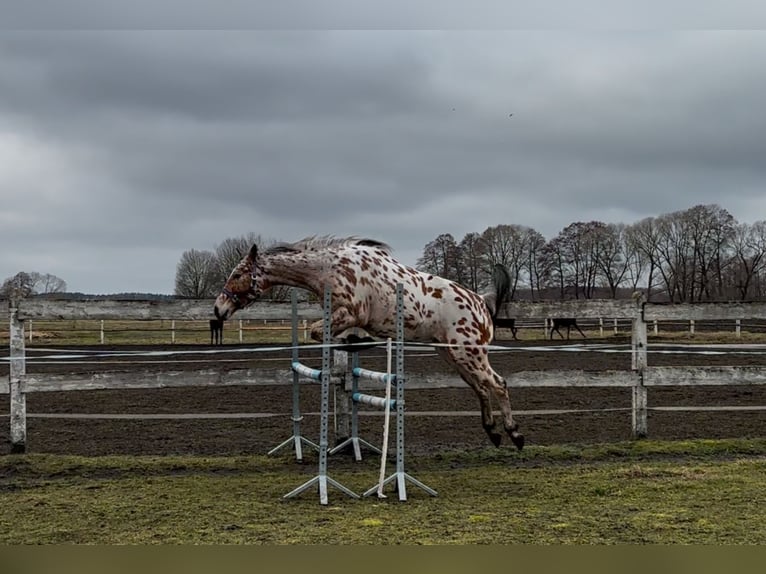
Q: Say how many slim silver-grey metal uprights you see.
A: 4